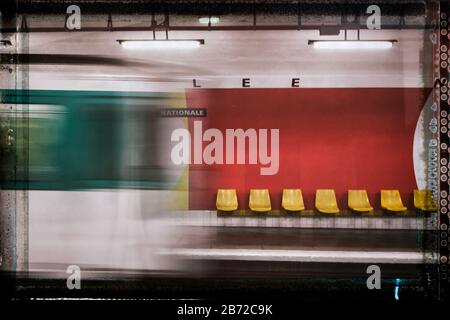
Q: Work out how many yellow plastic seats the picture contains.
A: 7